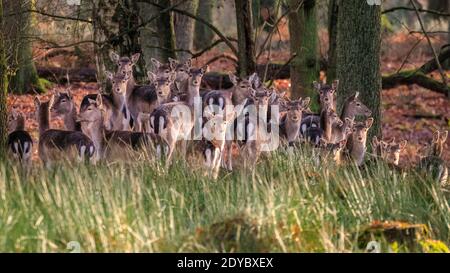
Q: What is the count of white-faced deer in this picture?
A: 1